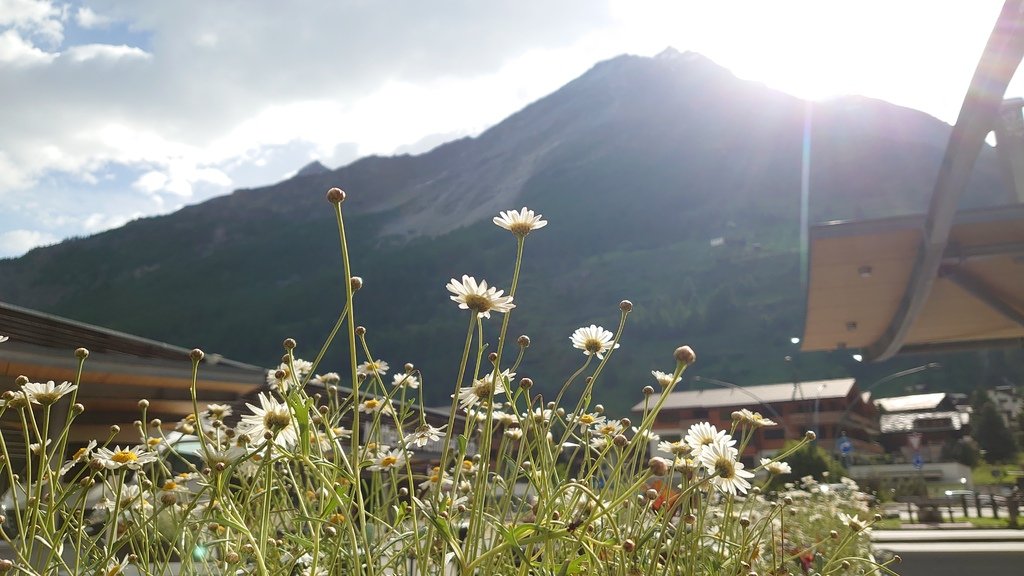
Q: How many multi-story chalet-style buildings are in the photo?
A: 2